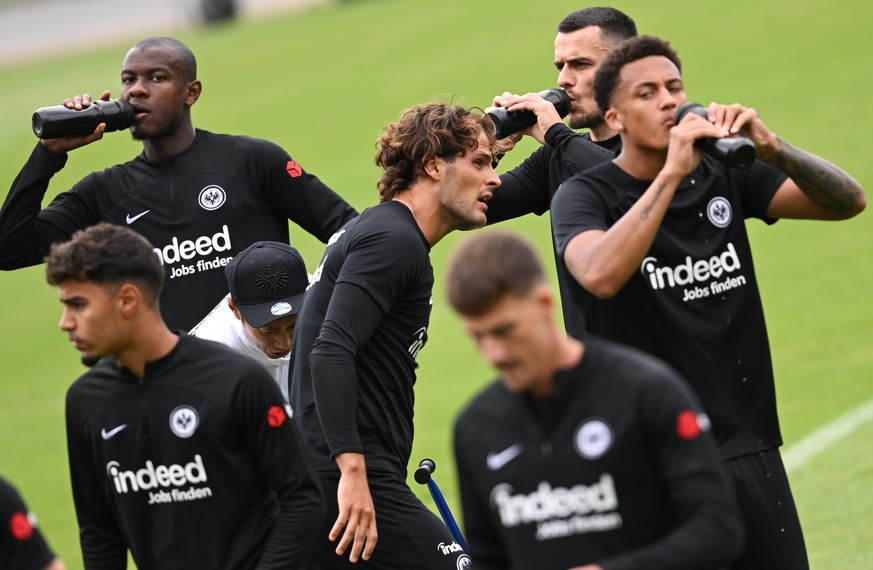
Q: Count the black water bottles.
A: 3